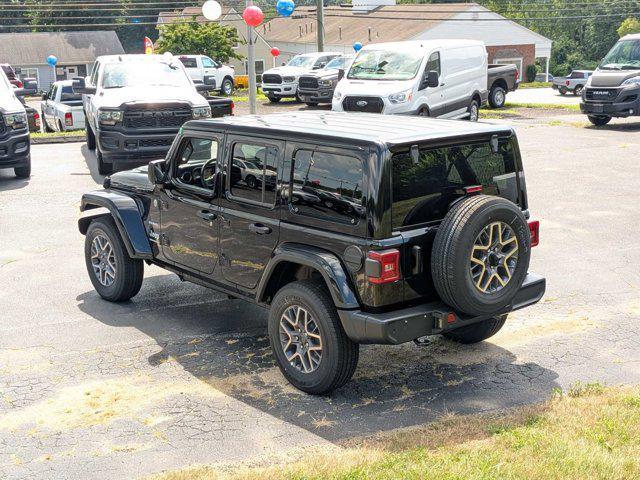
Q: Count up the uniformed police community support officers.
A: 0